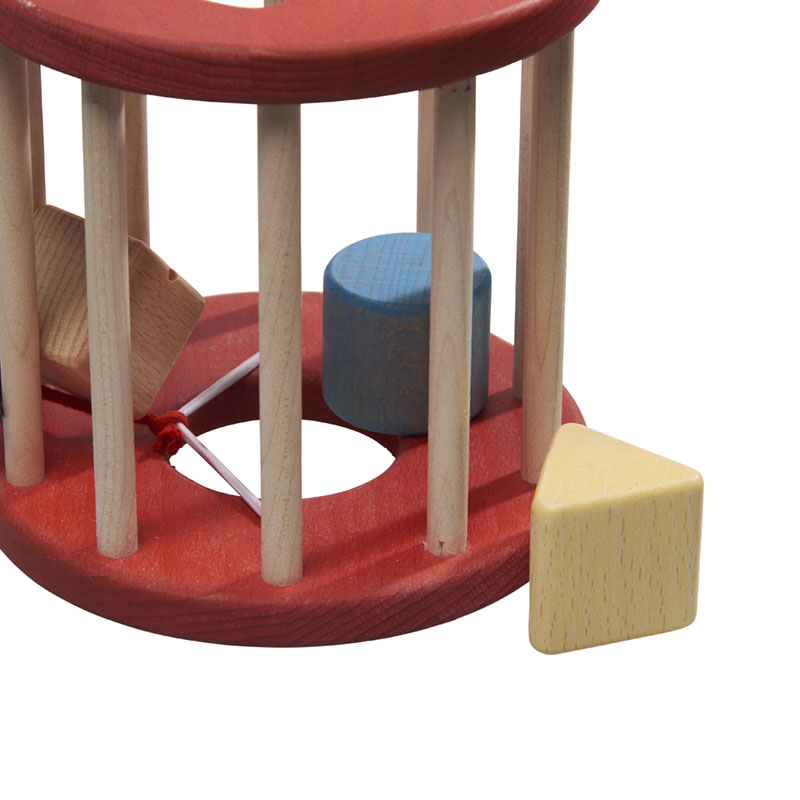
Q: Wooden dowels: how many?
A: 9